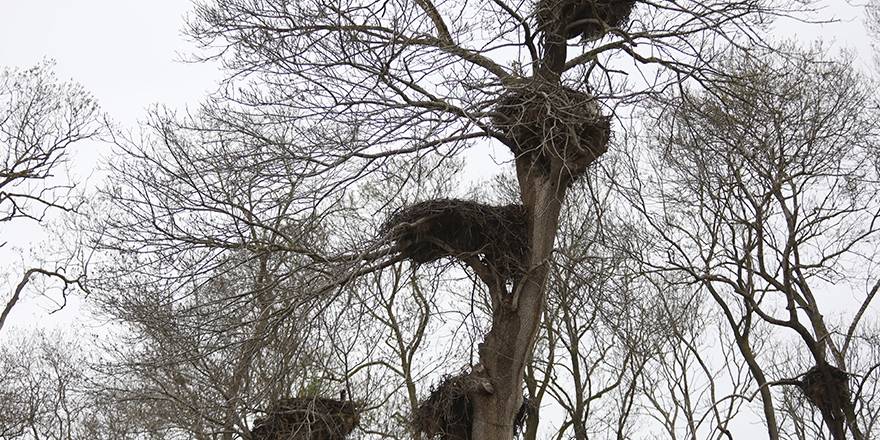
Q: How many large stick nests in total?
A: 6